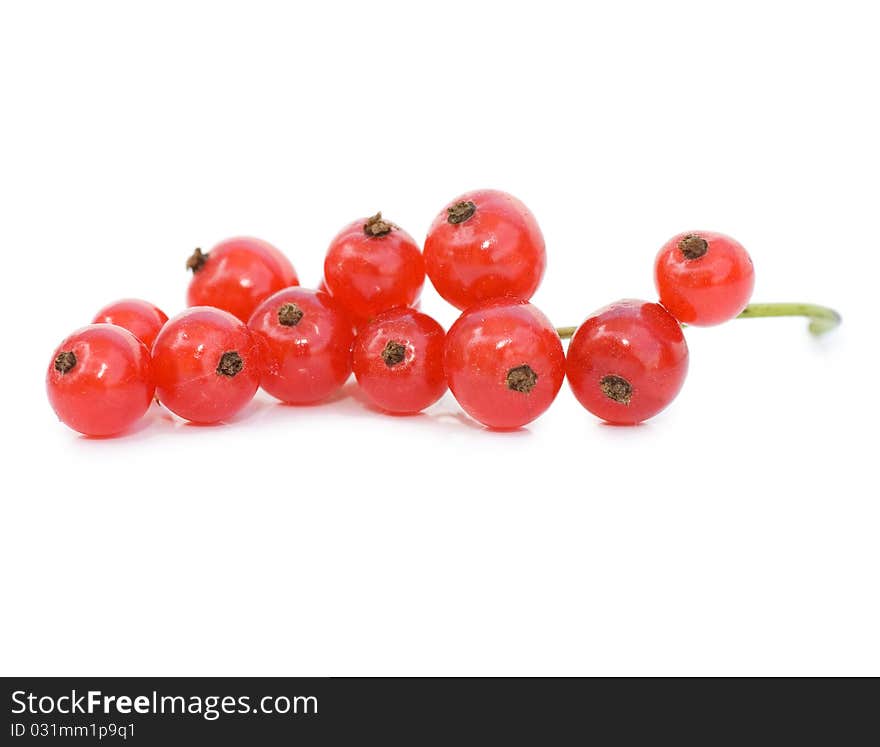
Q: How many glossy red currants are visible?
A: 11